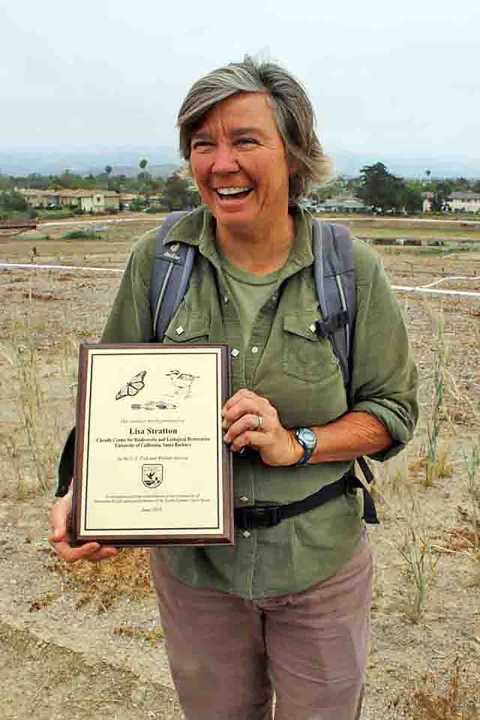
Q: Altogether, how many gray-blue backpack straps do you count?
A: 2